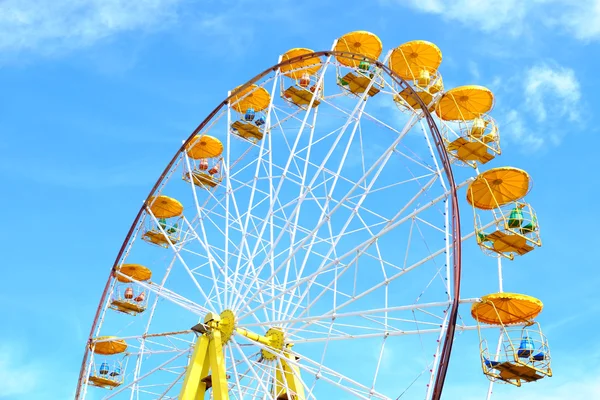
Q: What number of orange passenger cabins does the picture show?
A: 11